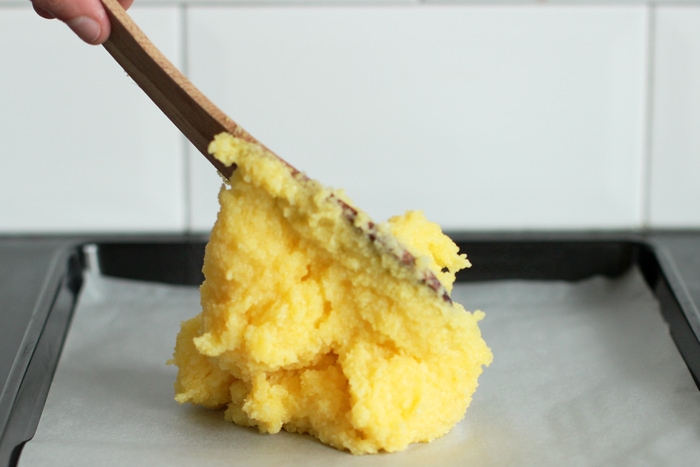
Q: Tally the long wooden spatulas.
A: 1